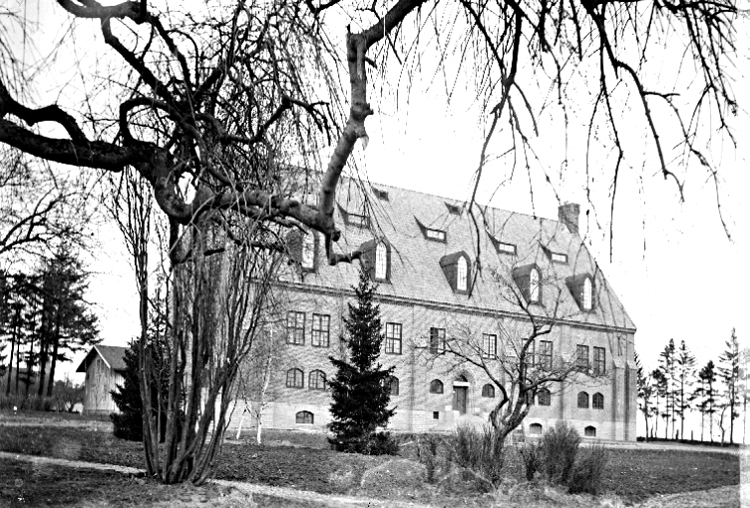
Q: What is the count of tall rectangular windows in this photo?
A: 9